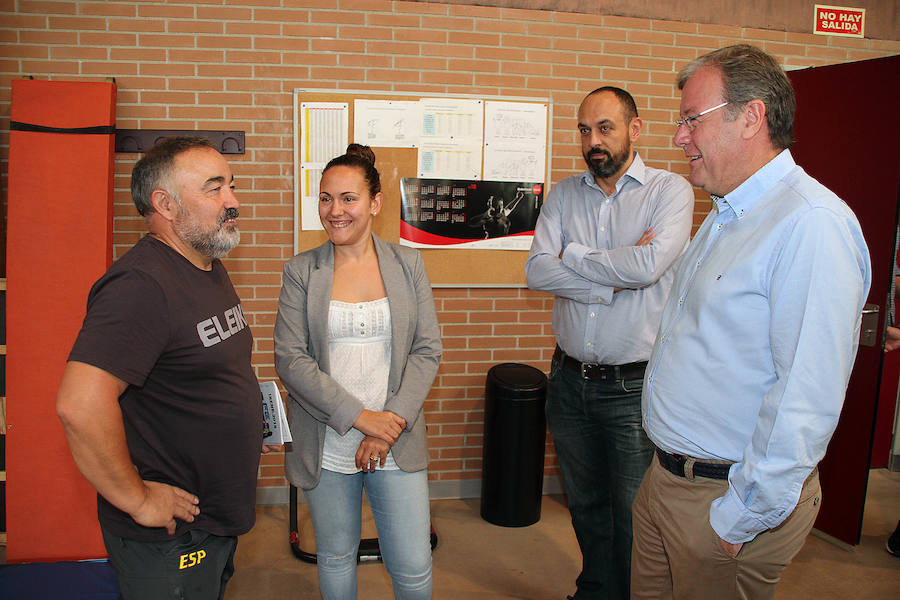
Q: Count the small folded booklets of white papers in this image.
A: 1